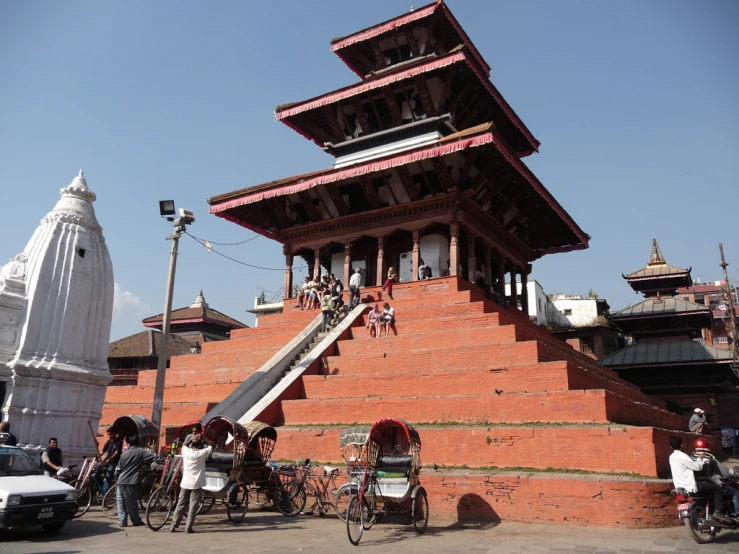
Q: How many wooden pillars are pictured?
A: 11